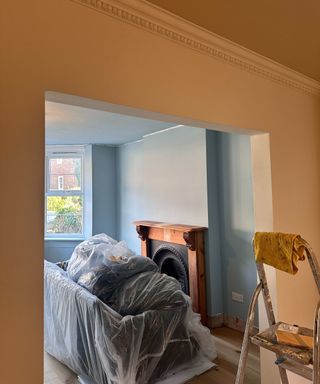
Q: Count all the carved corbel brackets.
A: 2